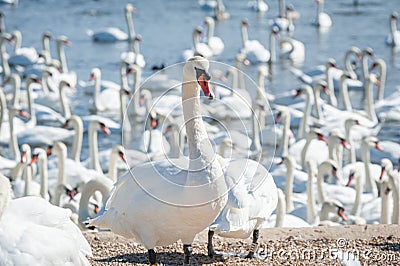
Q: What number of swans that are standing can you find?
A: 2